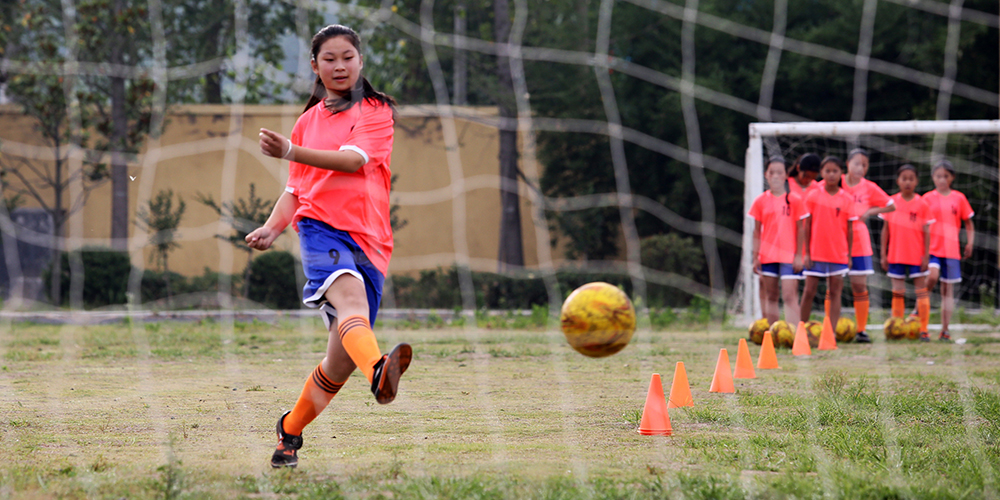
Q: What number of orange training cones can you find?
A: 7